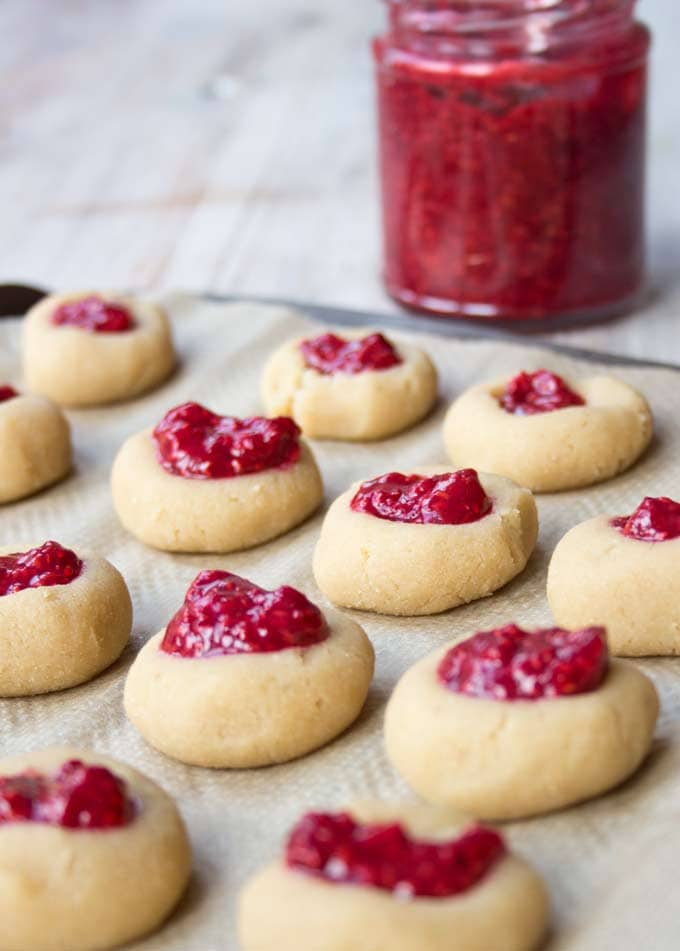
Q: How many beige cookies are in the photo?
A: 12